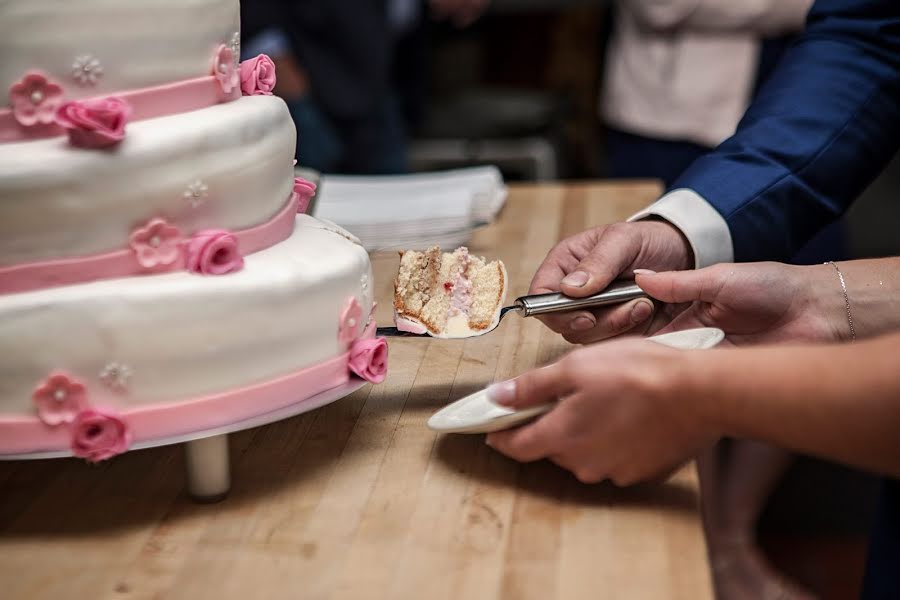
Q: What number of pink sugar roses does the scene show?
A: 6